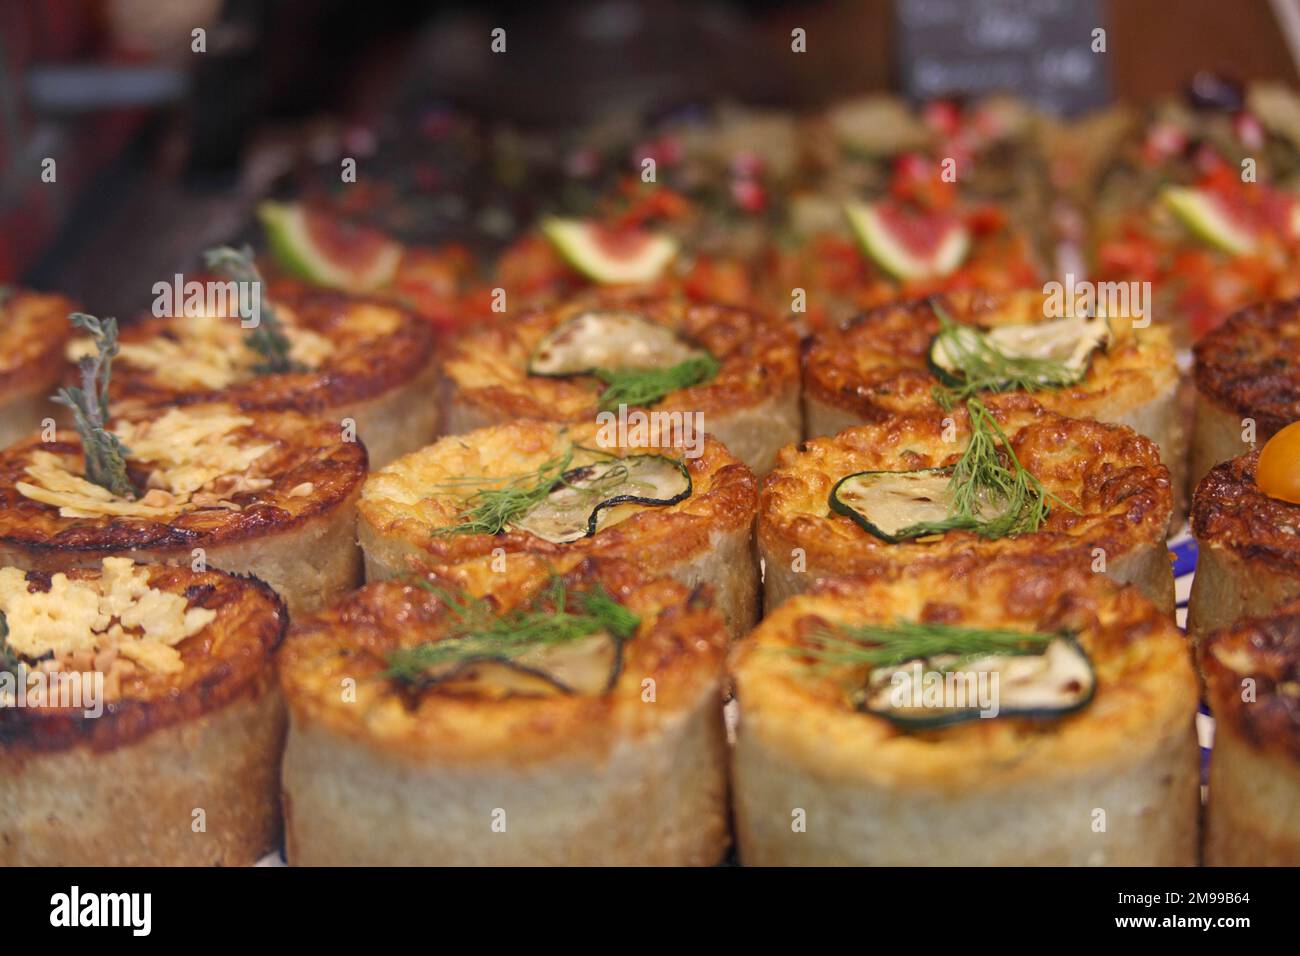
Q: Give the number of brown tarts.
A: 13